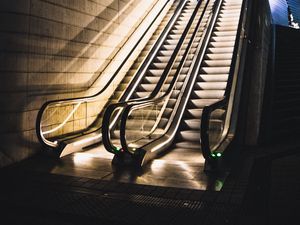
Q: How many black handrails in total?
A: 4